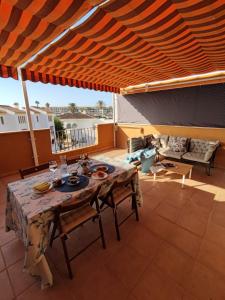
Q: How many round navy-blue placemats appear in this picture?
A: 2